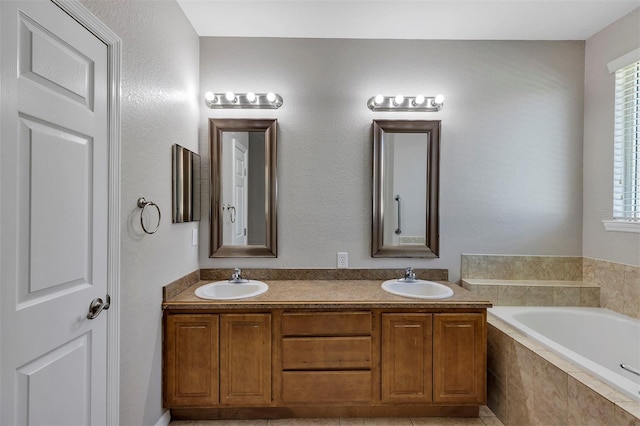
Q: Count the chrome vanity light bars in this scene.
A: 2